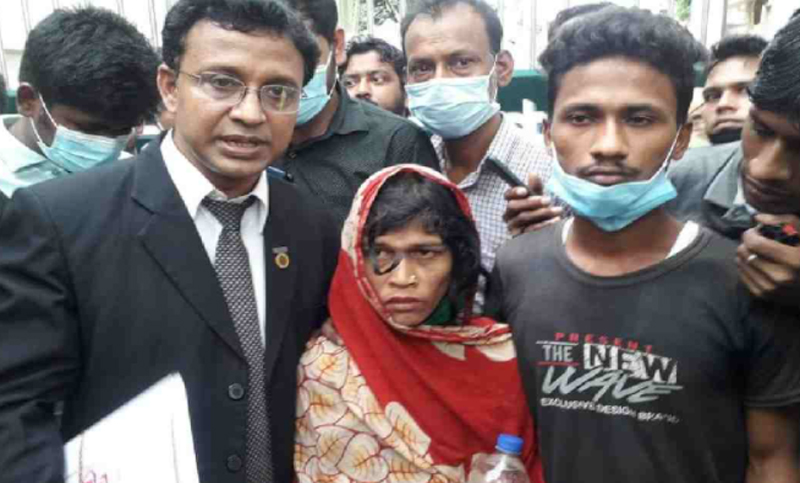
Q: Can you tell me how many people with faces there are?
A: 9